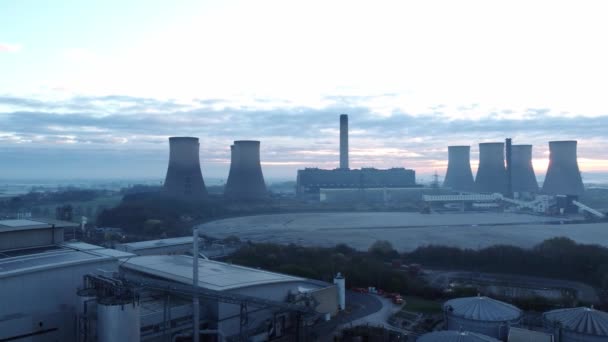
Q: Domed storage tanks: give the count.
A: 3